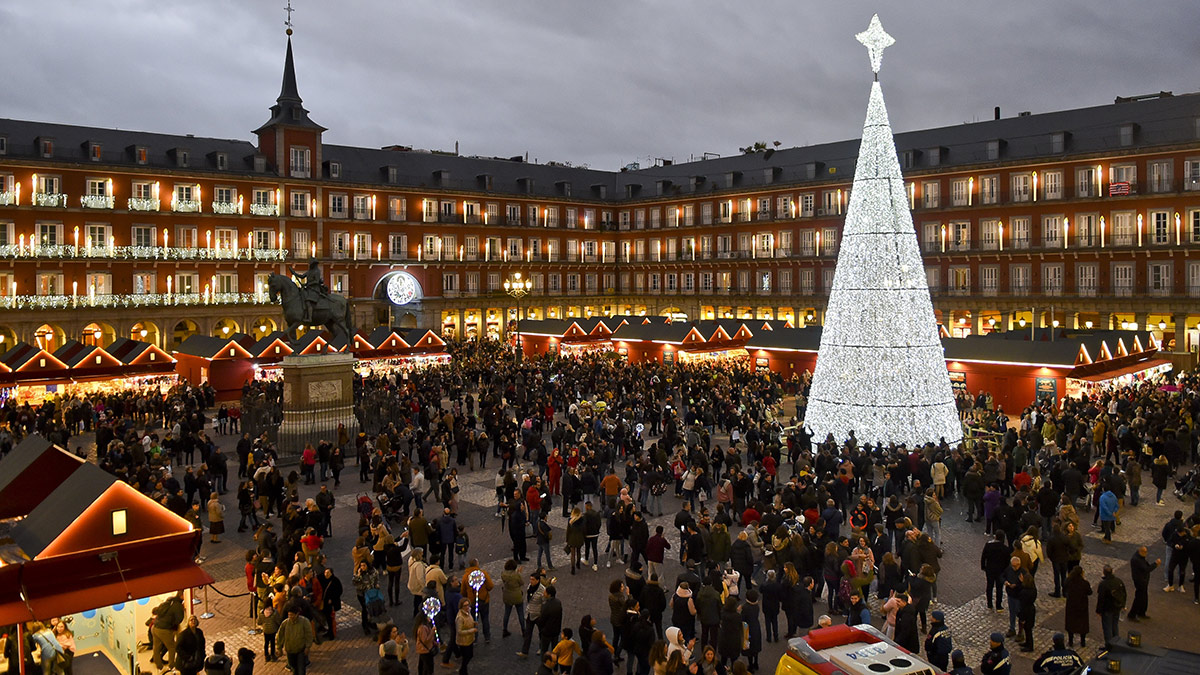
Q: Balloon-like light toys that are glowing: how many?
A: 3